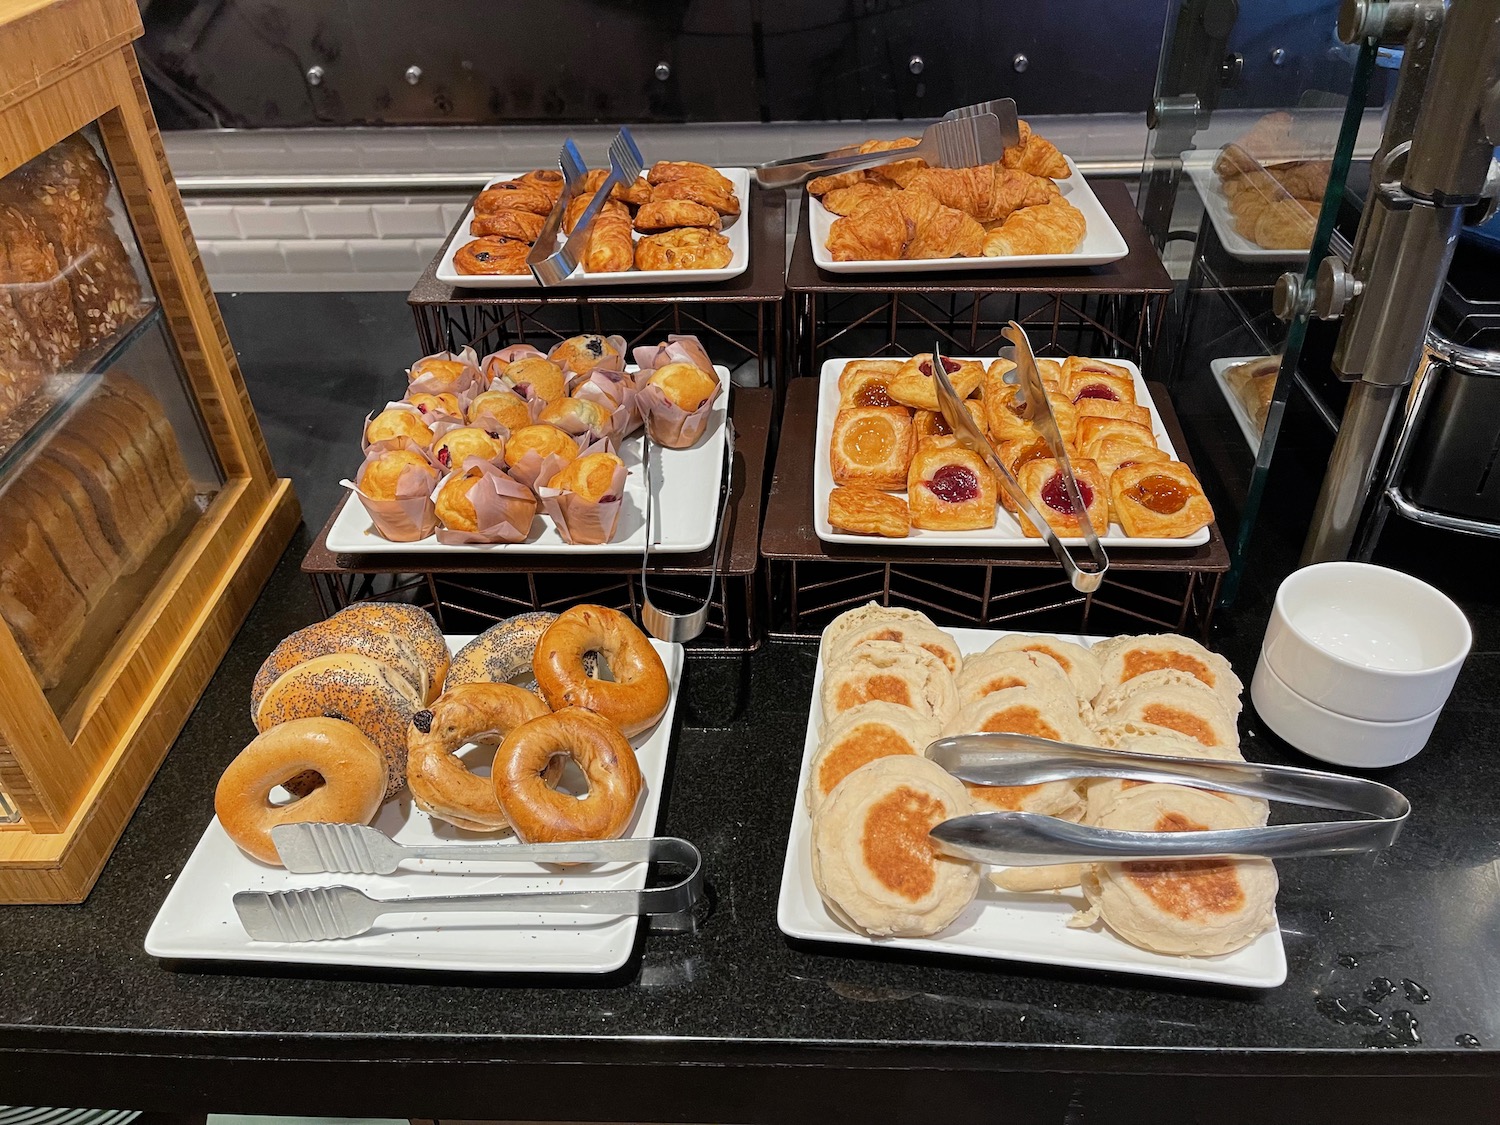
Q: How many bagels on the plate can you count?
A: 8